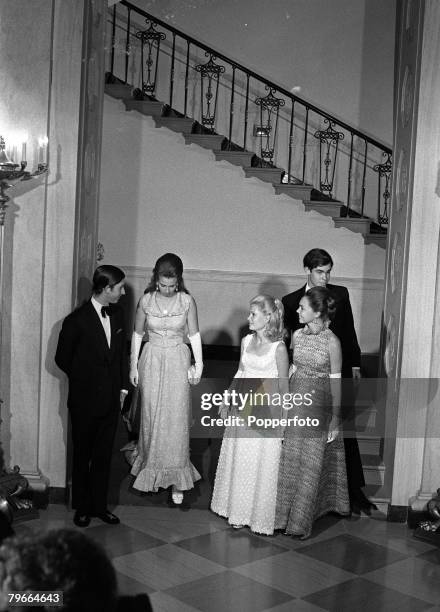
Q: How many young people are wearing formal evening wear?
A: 5